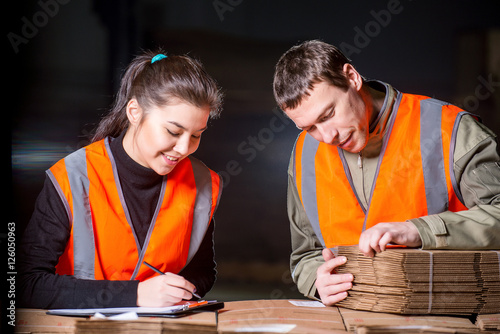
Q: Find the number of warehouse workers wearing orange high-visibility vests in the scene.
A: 2